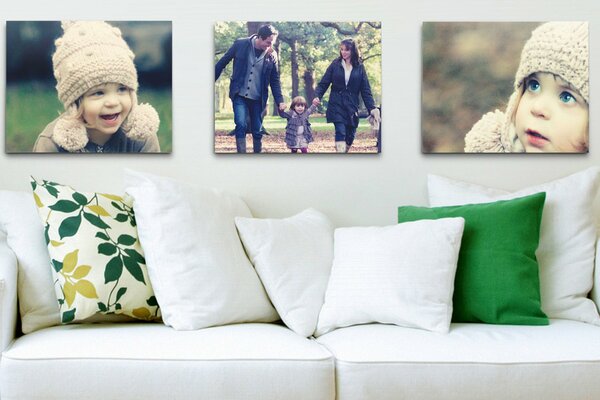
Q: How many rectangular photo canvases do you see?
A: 3